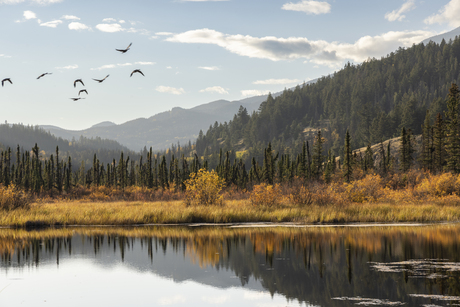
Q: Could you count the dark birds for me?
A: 8